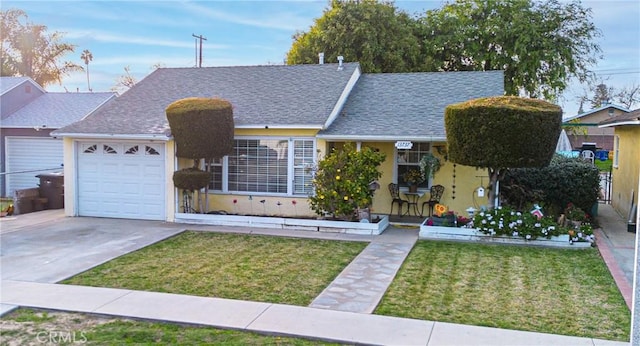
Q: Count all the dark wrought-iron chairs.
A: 2